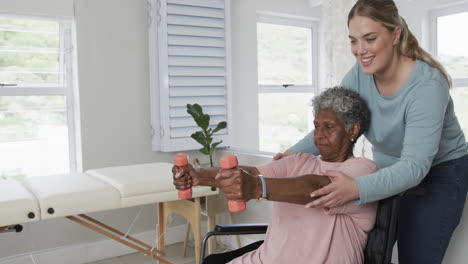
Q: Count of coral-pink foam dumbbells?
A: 2